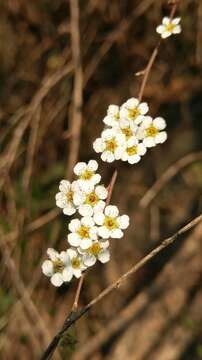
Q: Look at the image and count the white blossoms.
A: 15